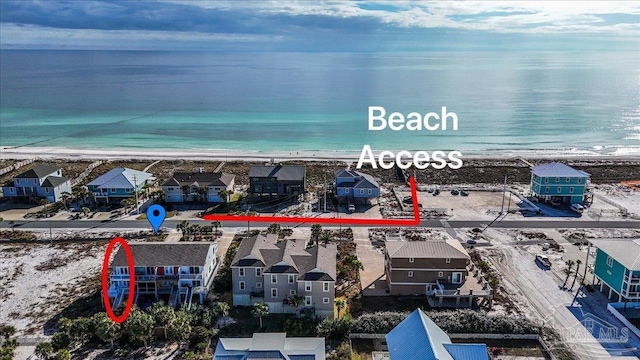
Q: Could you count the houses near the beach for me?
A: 6